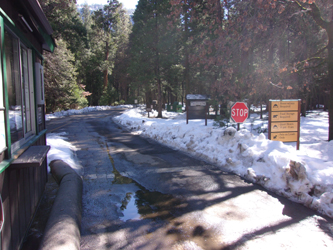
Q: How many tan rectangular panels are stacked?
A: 4